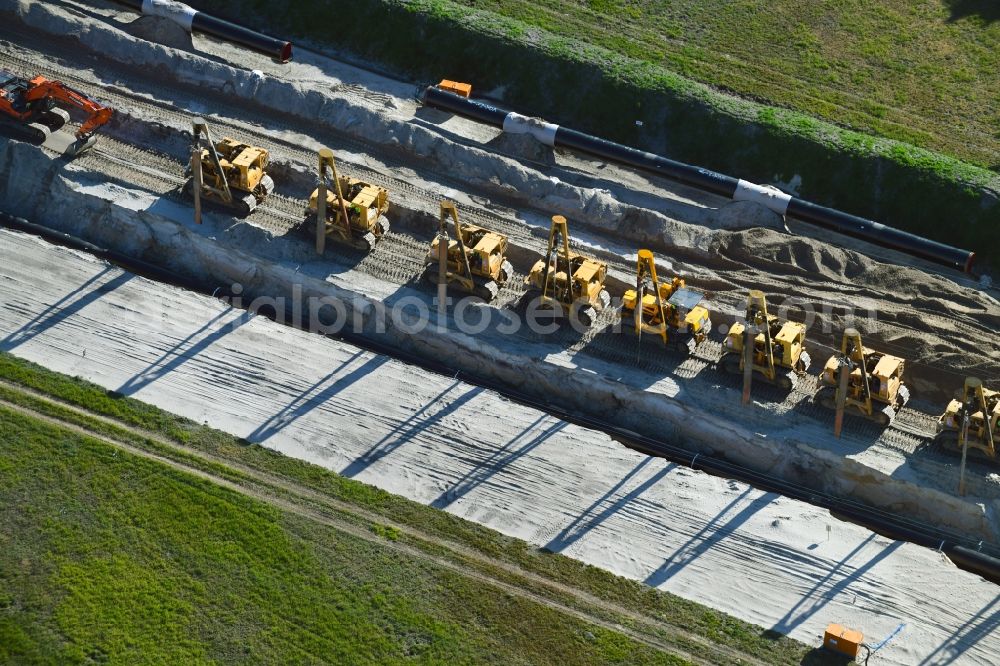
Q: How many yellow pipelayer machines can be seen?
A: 8